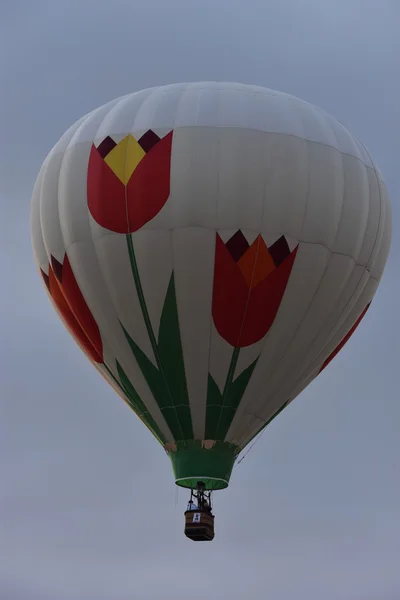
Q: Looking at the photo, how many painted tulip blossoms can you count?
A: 4